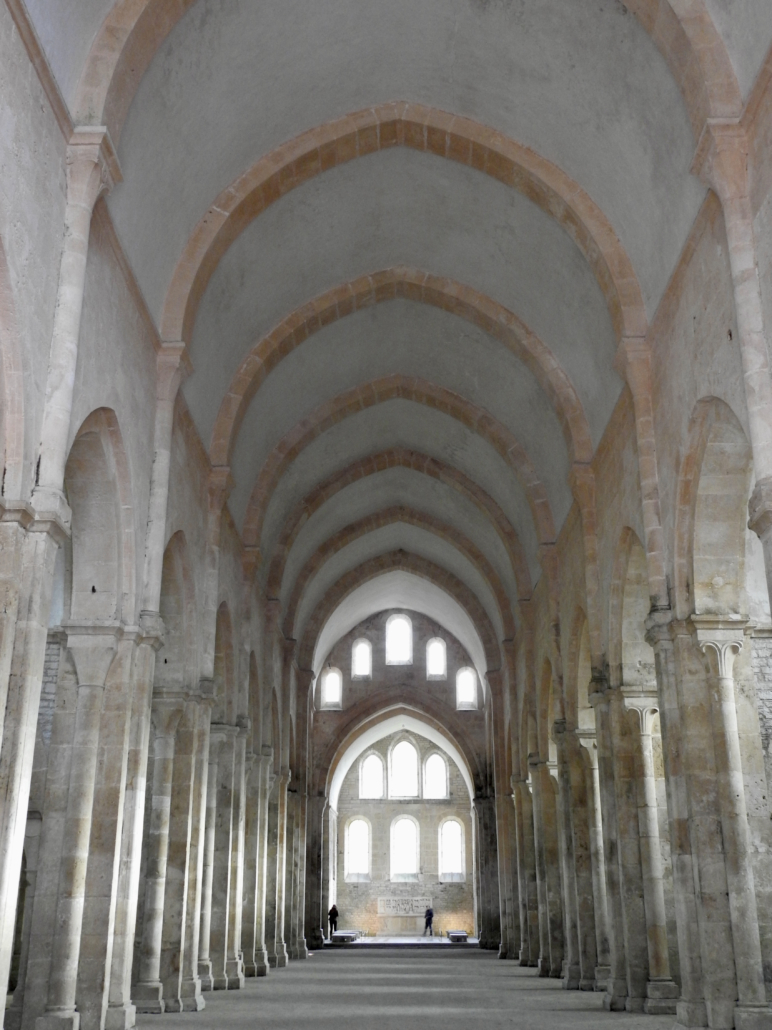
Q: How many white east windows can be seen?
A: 11